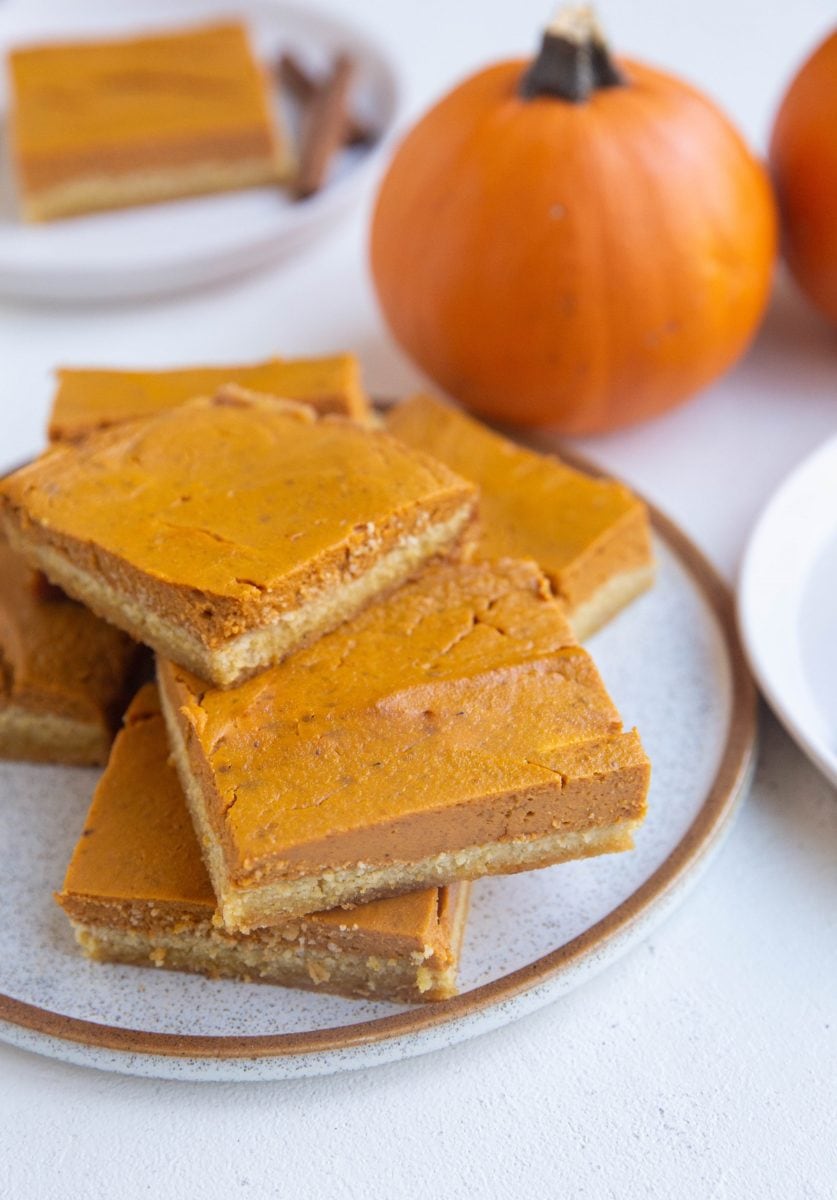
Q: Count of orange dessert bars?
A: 7